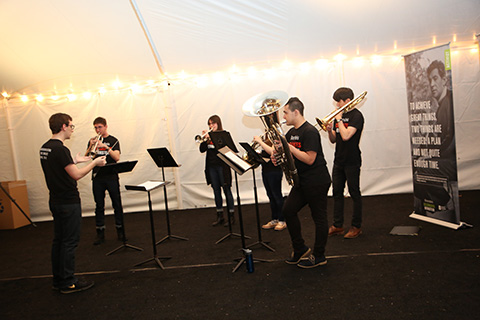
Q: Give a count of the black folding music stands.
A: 6